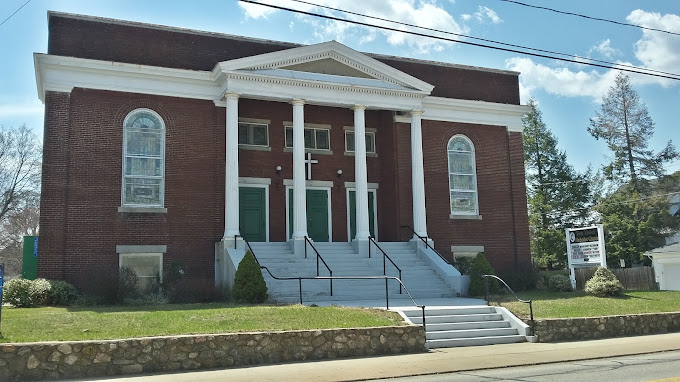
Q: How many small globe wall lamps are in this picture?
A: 2